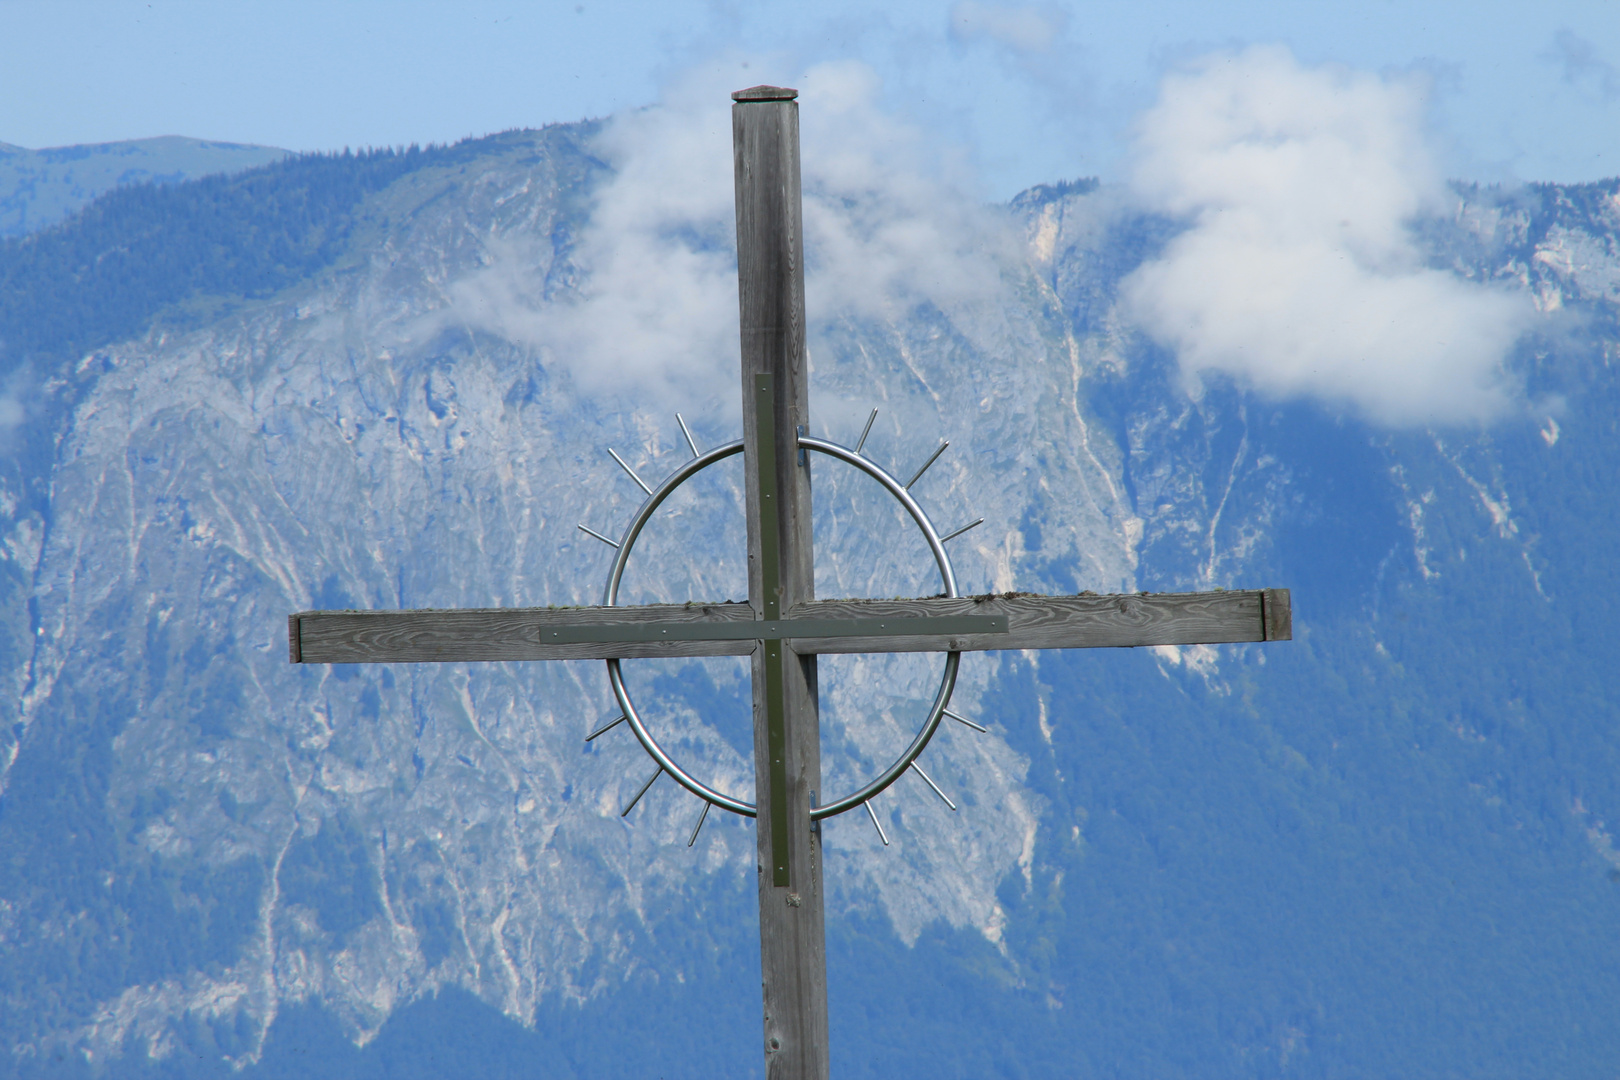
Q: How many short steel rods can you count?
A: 12